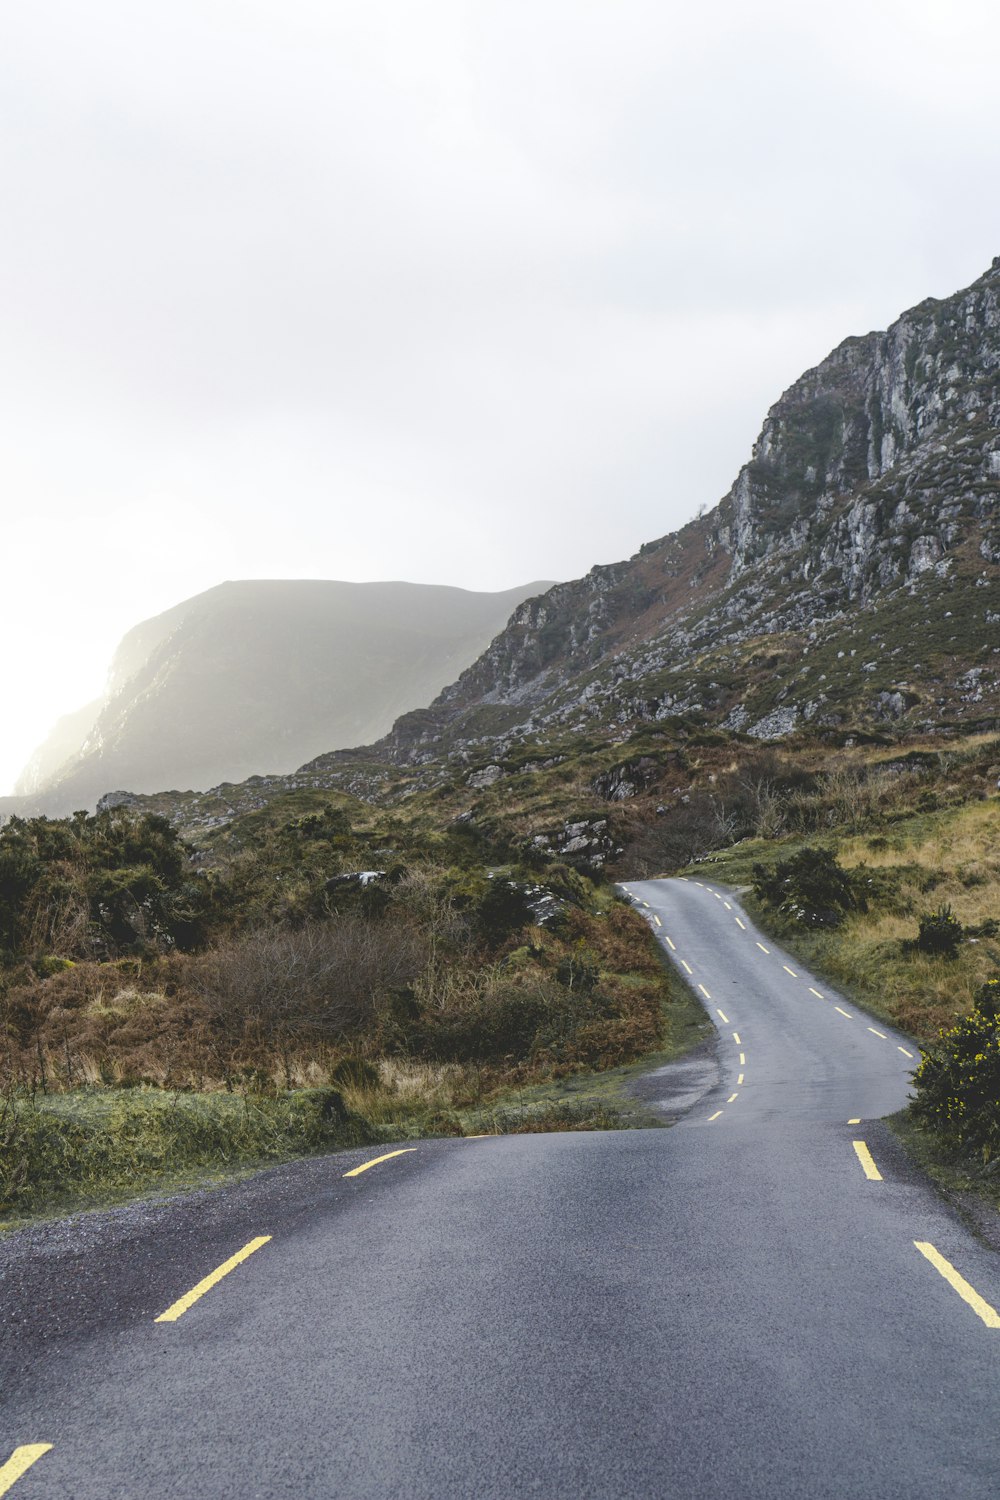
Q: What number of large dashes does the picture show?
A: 5